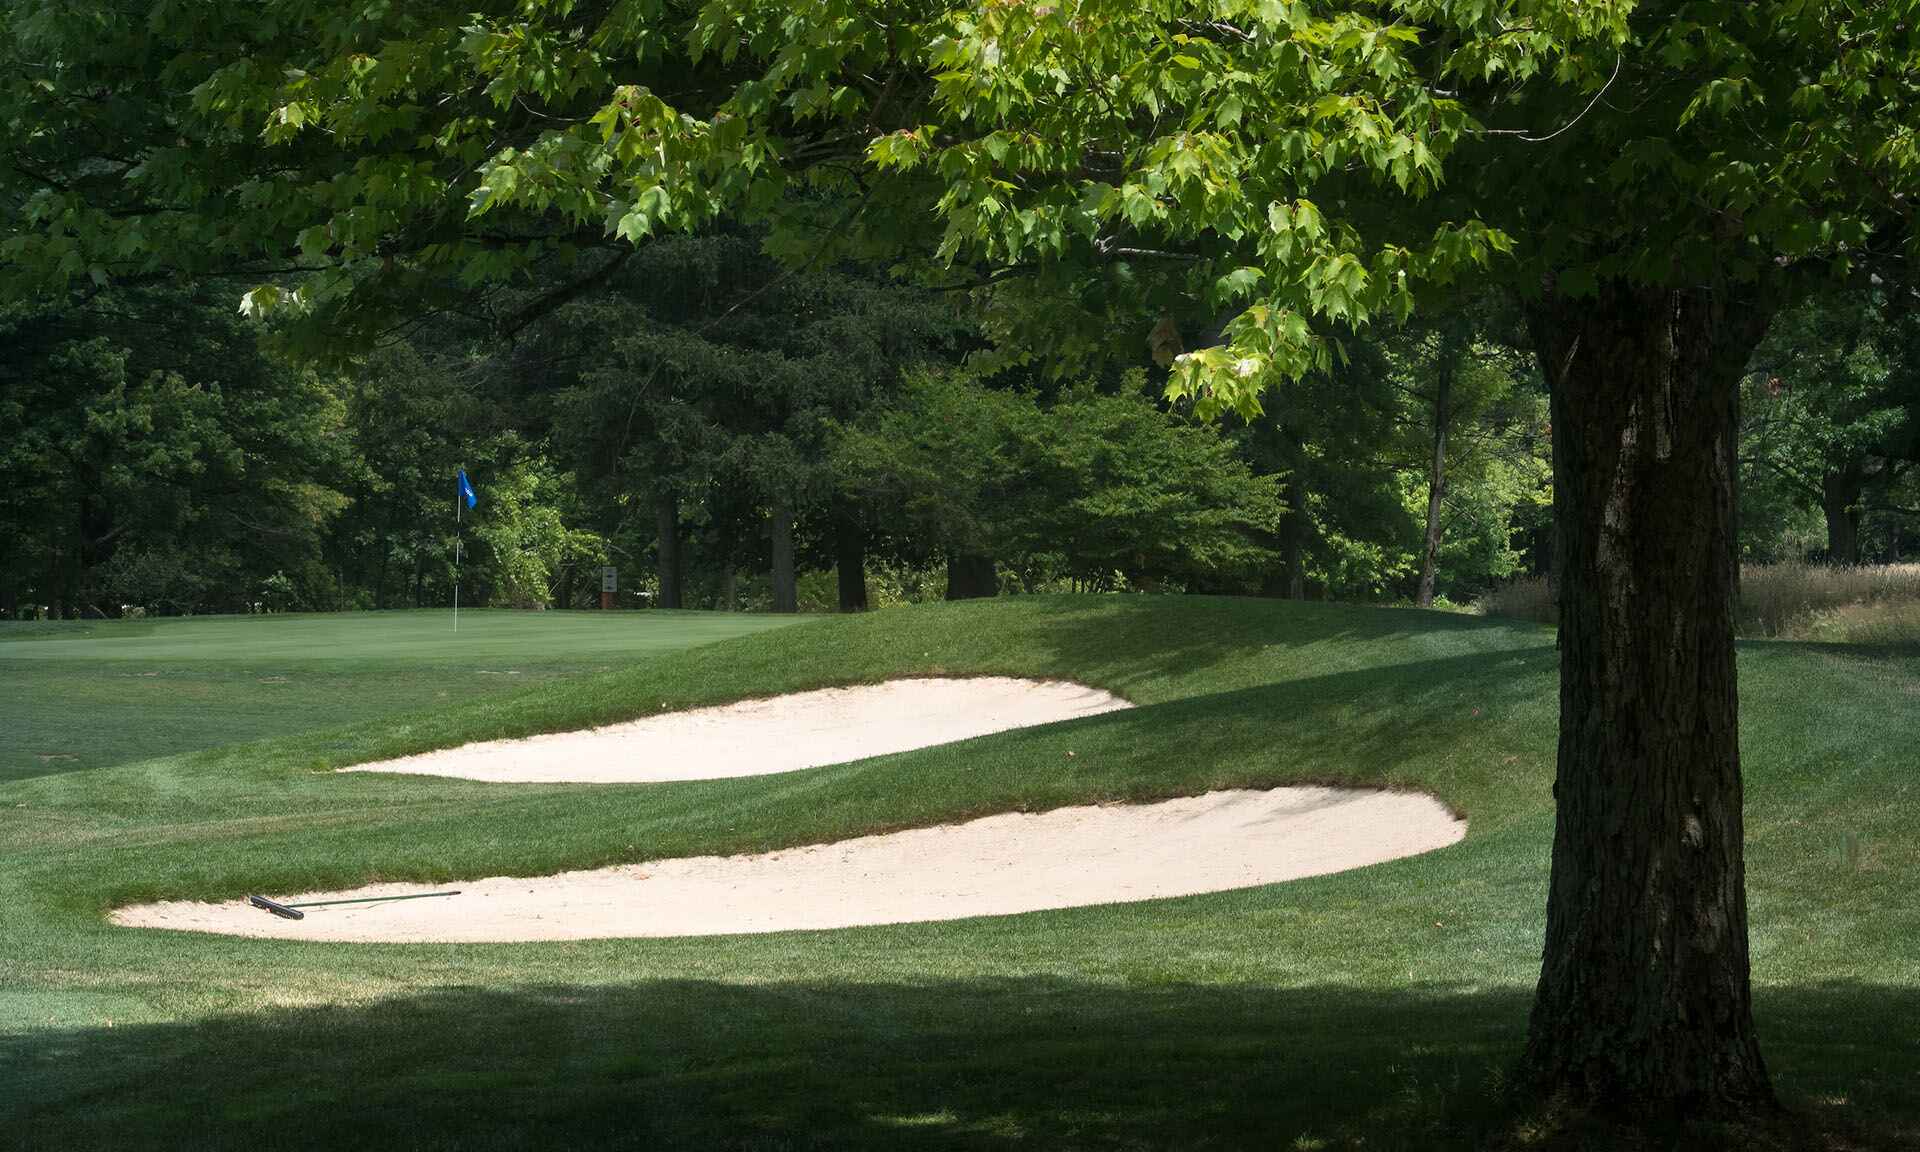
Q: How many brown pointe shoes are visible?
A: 0